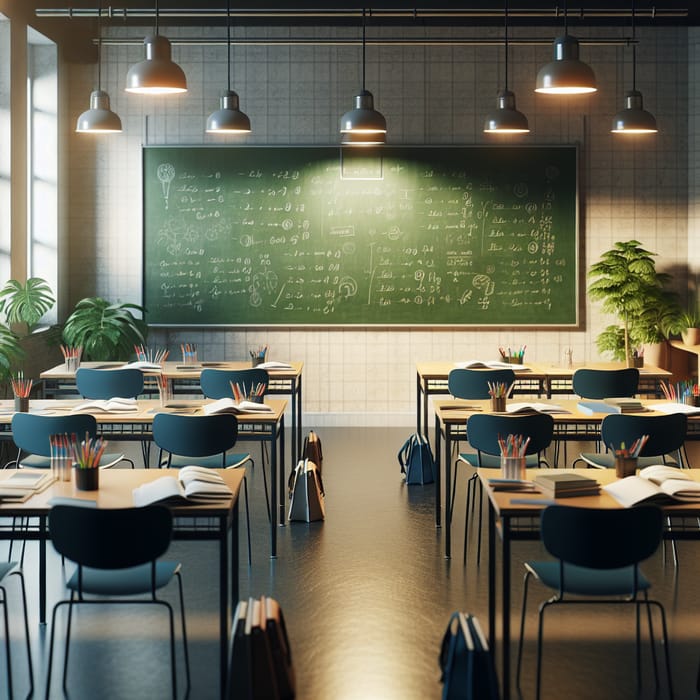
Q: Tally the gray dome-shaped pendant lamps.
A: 7